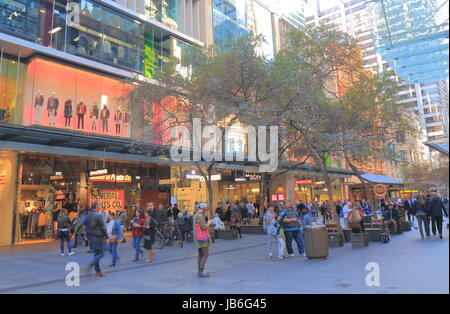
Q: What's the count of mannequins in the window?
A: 8